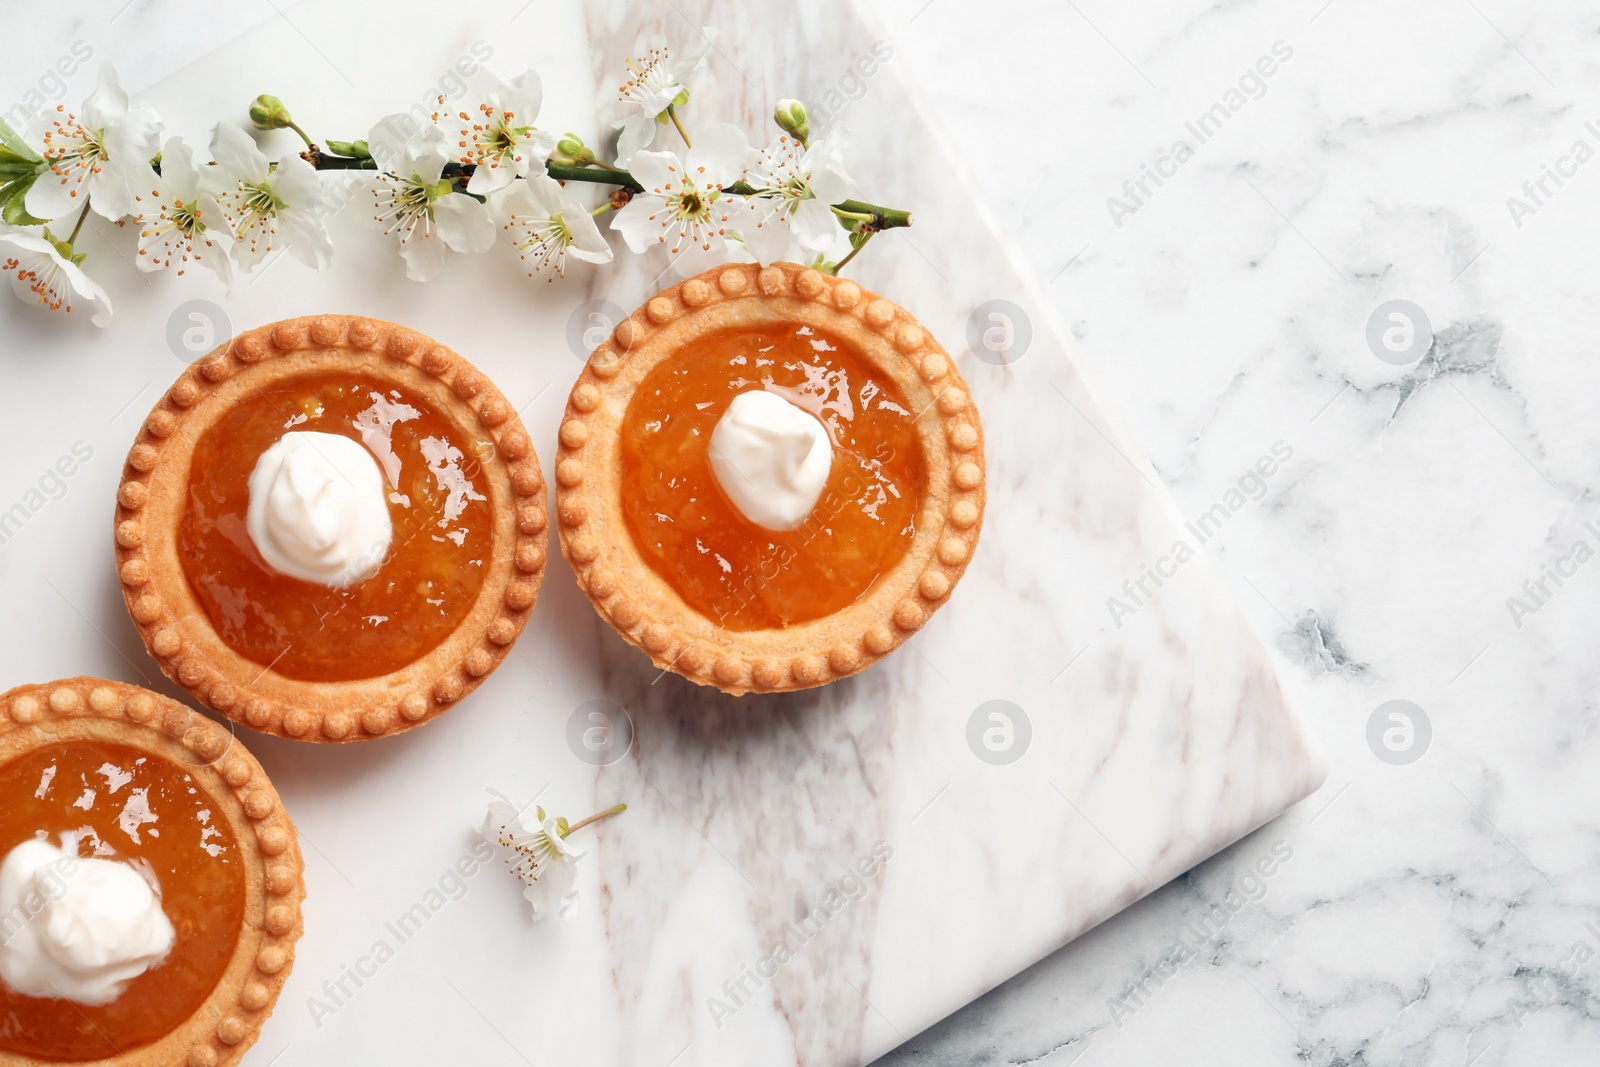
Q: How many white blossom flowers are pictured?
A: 11